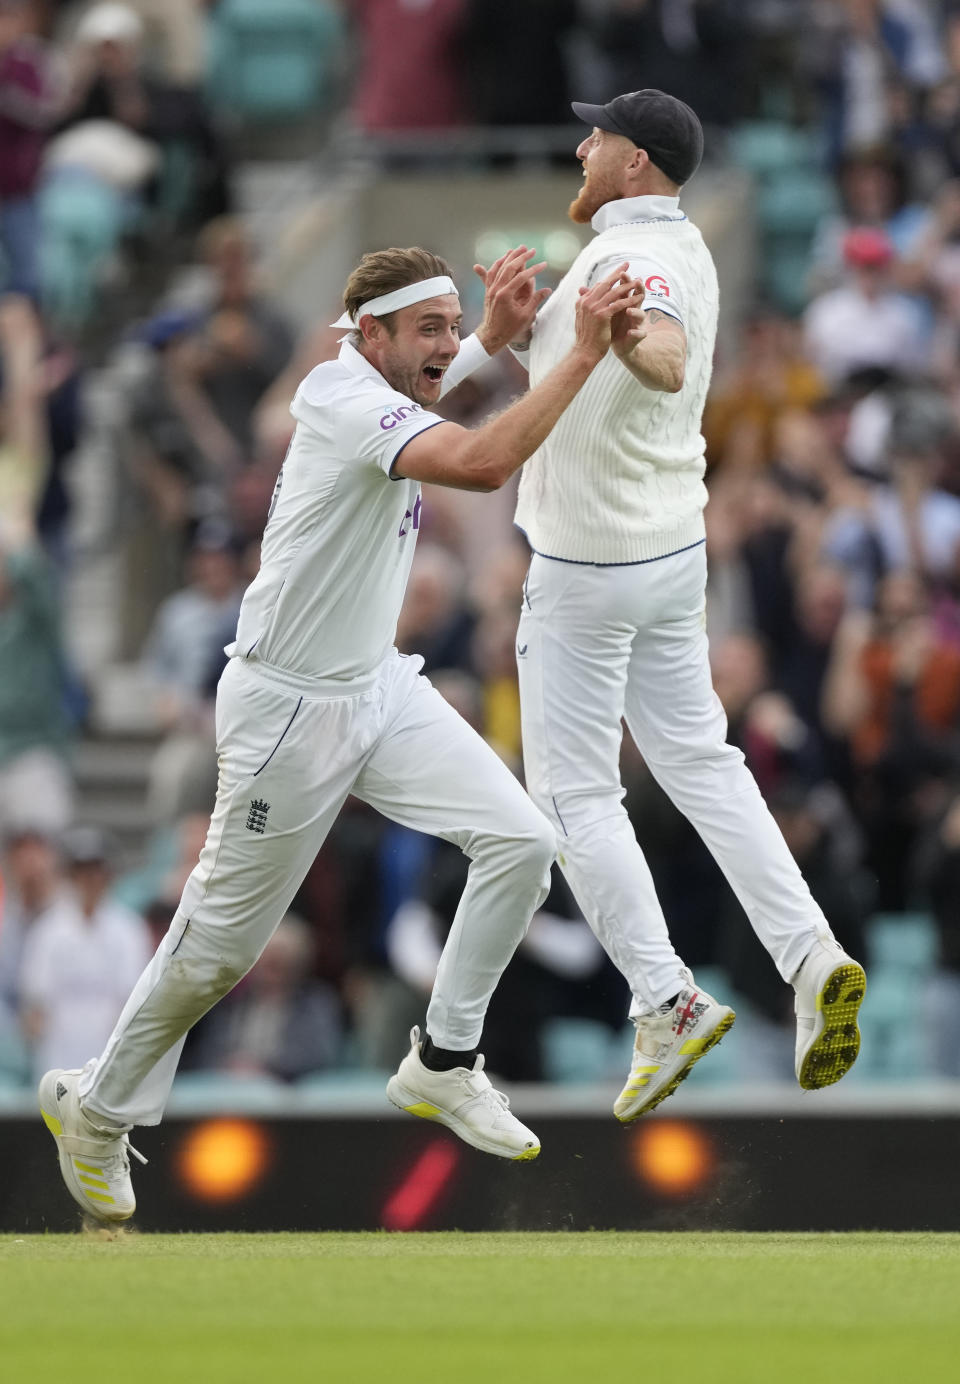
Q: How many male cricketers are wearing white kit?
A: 2